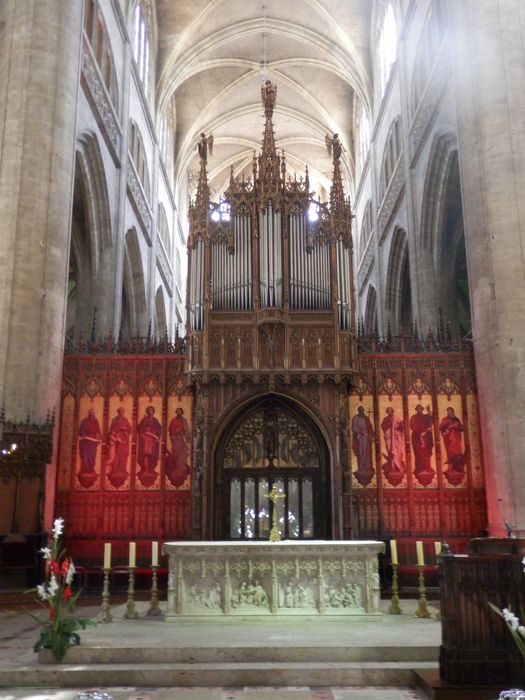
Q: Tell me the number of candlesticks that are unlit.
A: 6